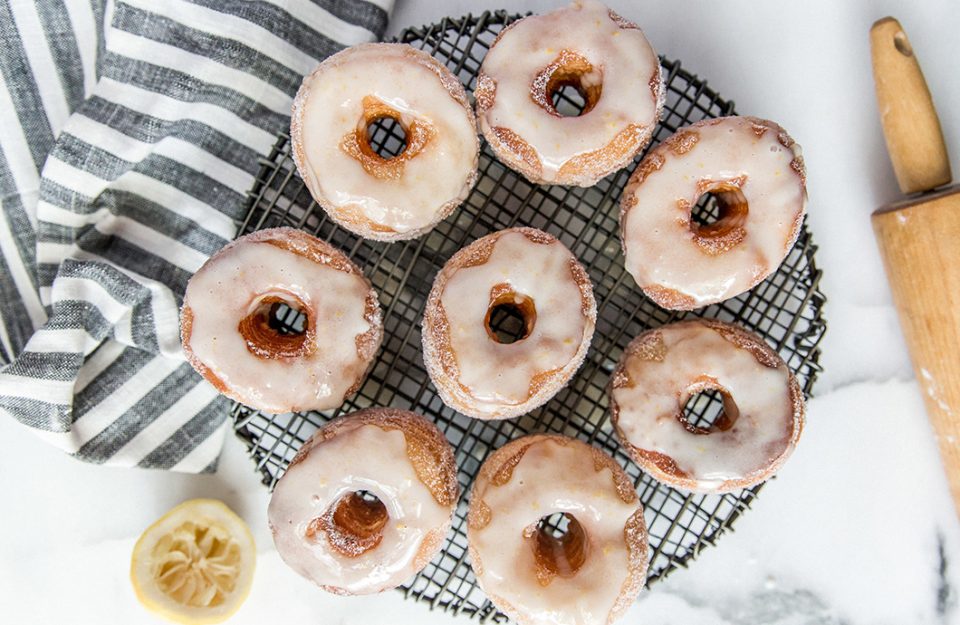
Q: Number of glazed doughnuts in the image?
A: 8